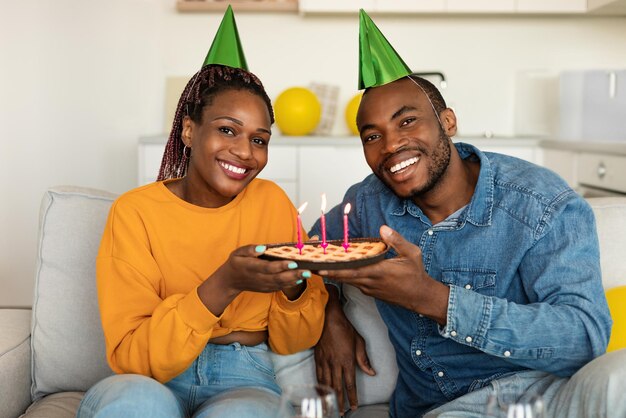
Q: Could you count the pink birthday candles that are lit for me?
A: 3